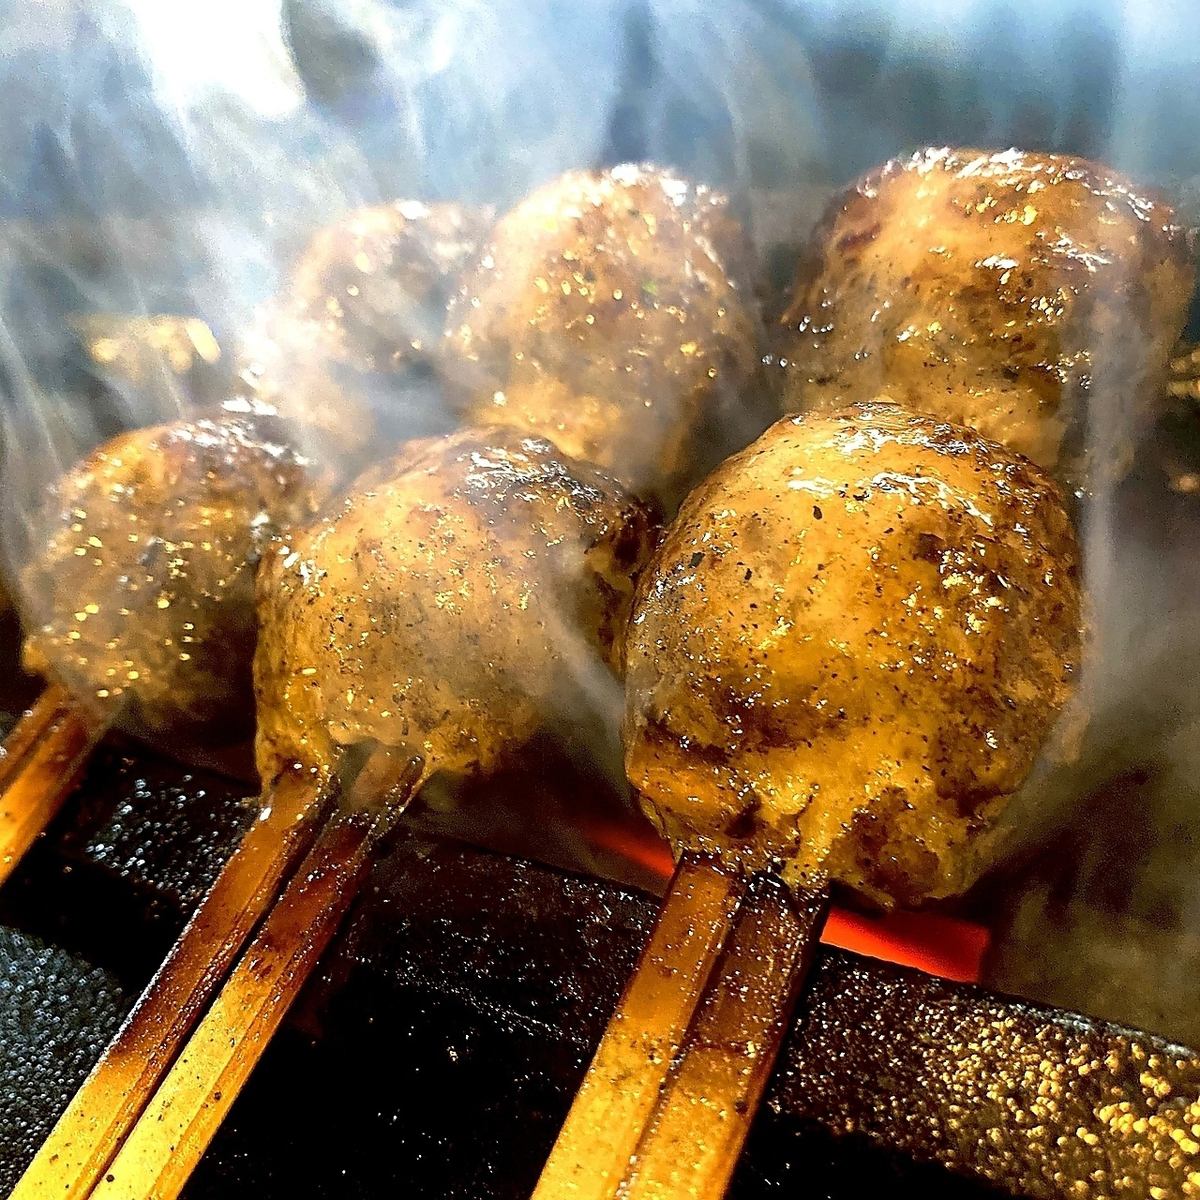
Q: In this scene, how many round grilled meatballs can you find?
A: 6